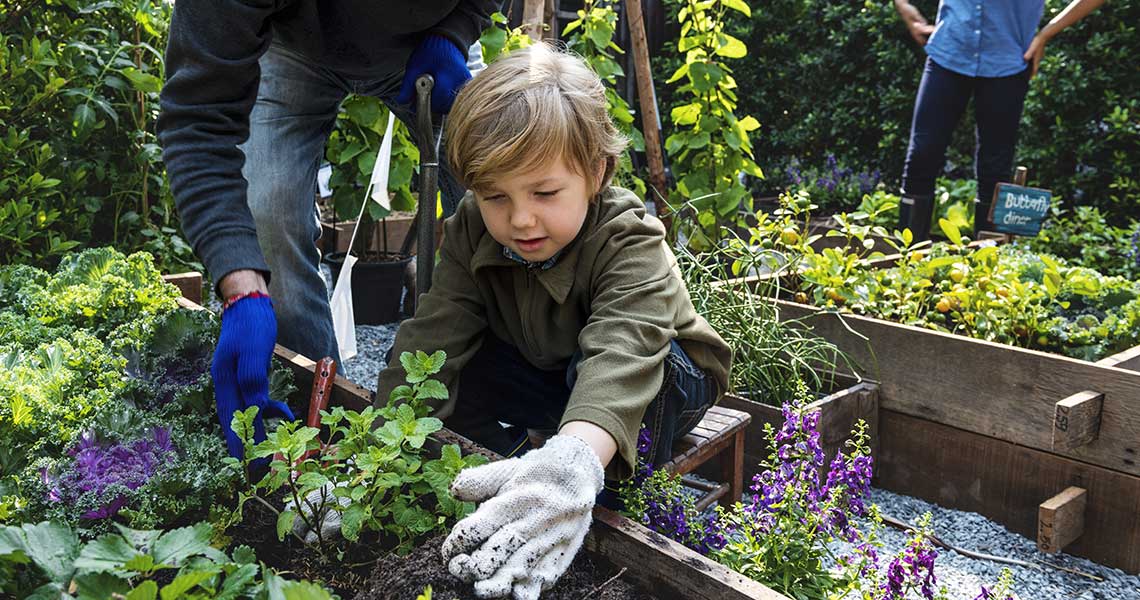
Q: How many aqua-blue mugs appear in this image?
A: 0